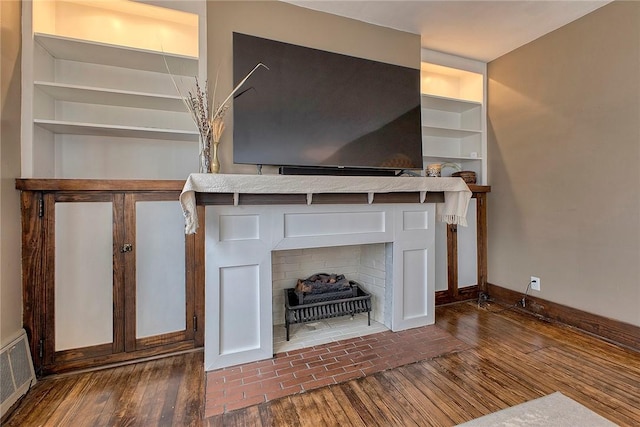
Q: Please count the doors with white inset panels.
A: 4